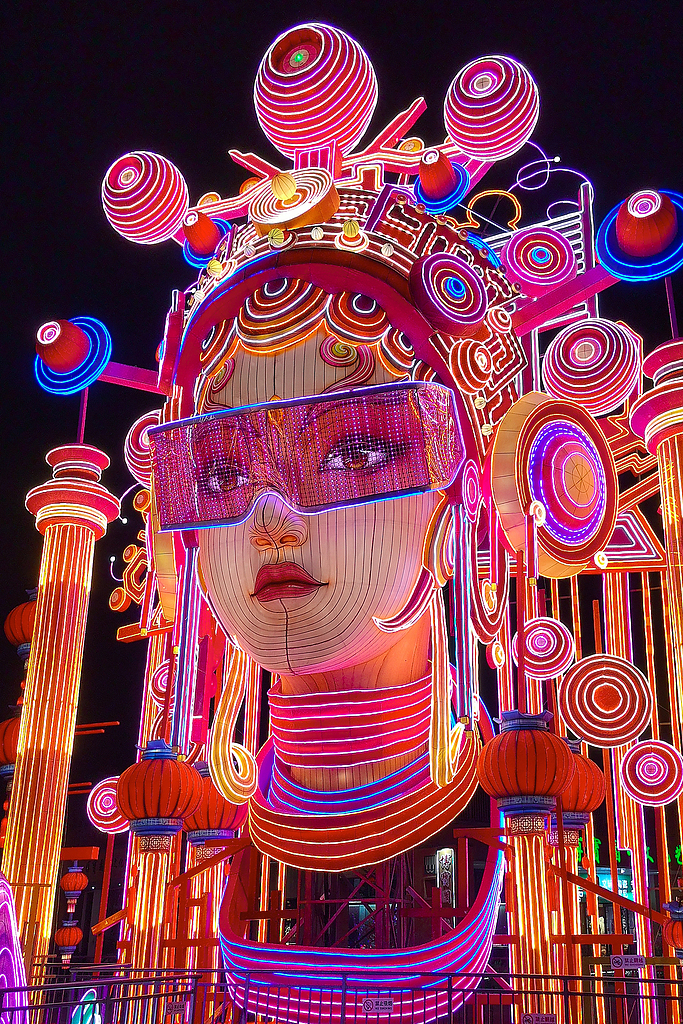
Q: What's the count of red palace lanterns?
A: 9